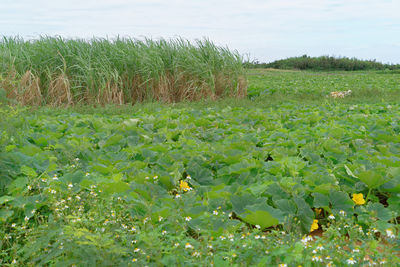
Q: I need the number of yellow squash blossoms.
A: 3